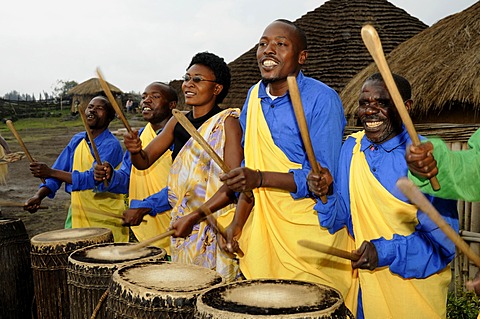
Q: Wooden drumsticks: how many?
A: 12